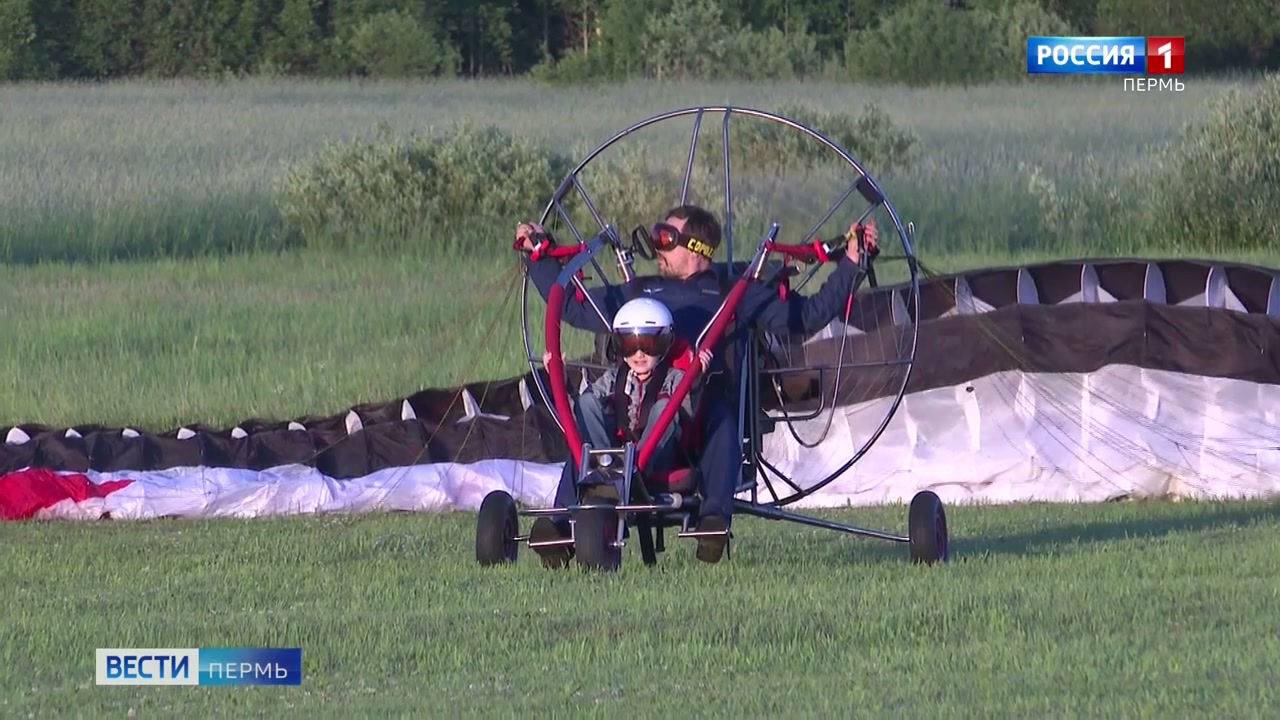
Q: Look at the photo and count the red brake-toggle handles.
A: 2